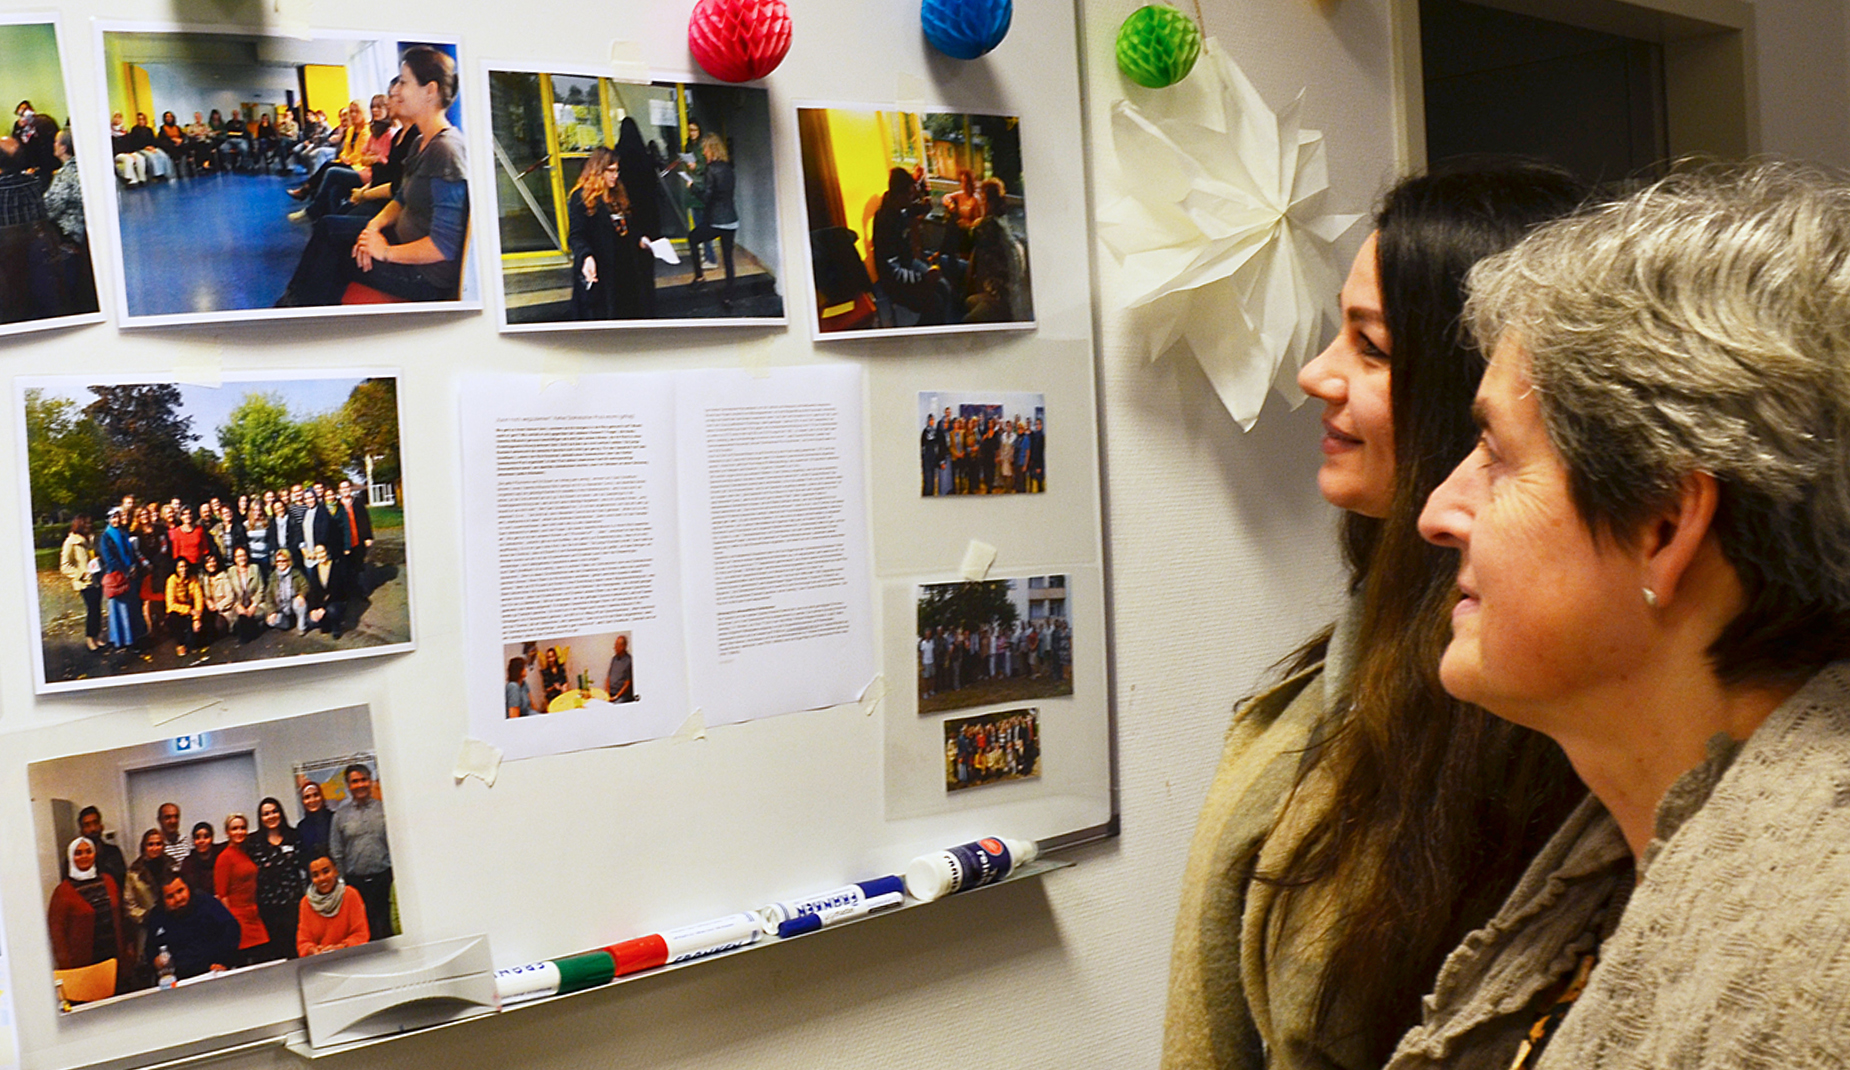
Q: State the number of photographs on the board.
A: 10